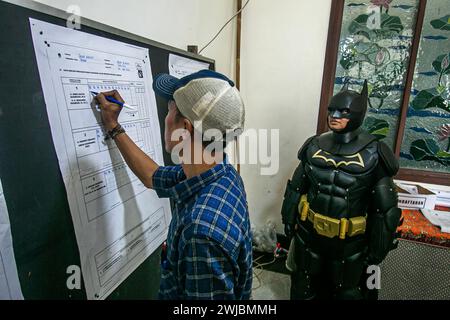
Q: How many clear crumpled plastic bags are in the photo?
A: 1